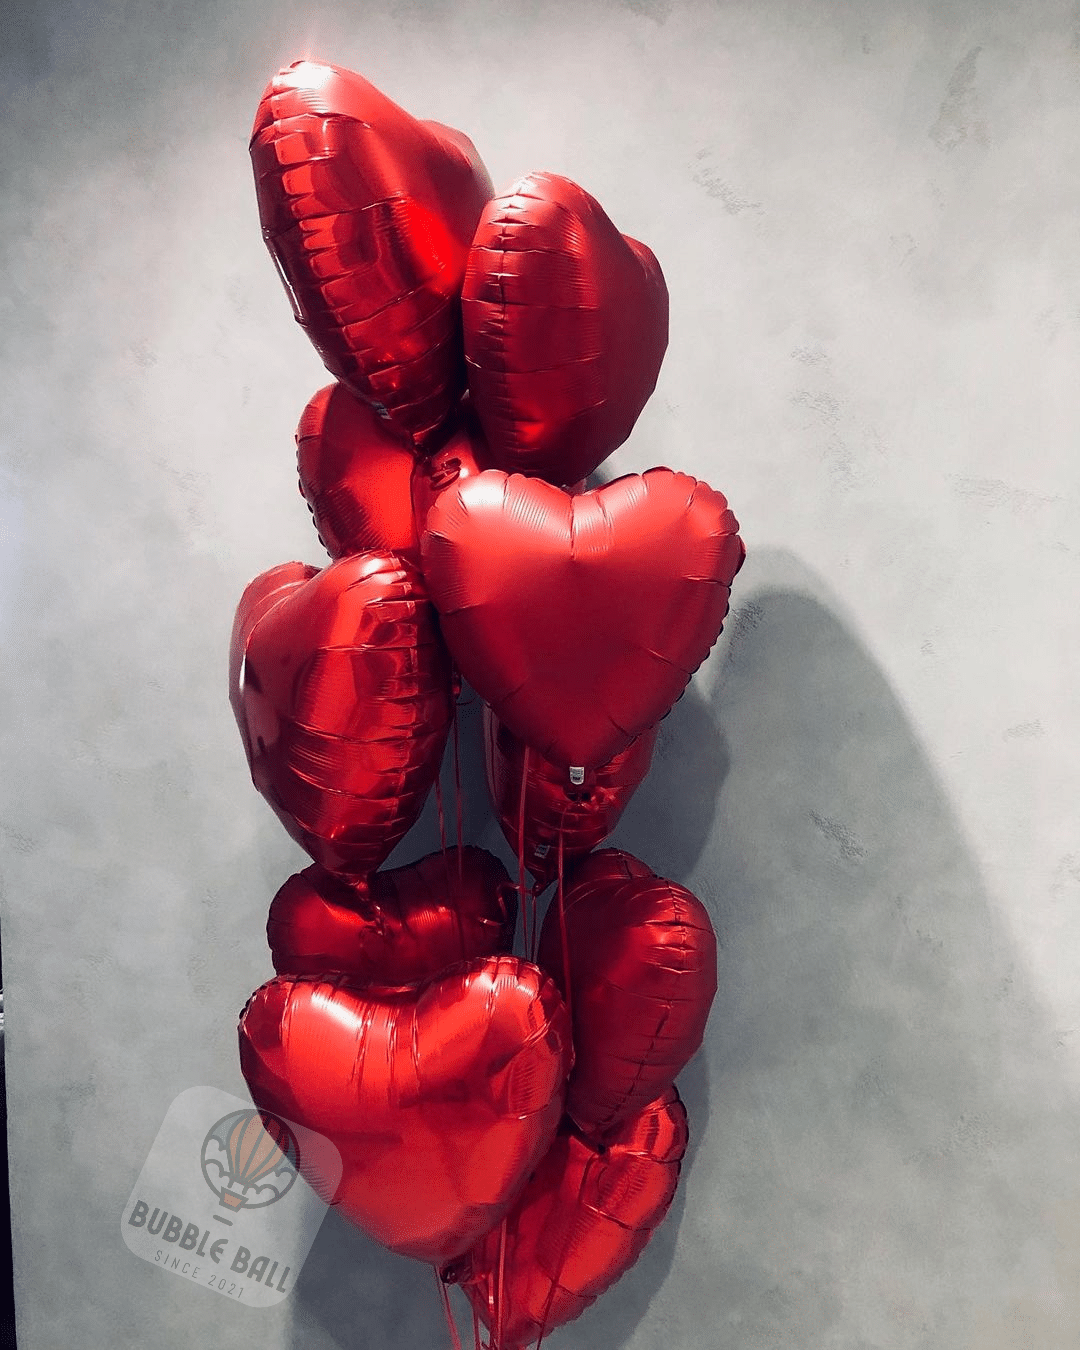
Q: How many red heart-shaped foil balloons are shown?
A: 10